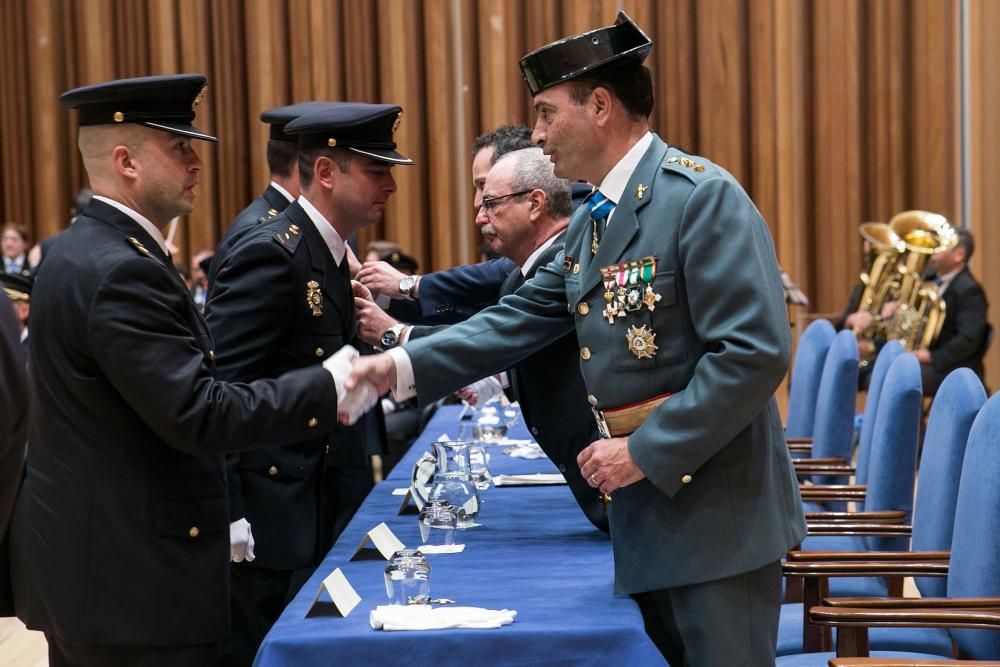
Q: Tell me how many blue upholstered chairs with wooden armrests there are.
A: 6